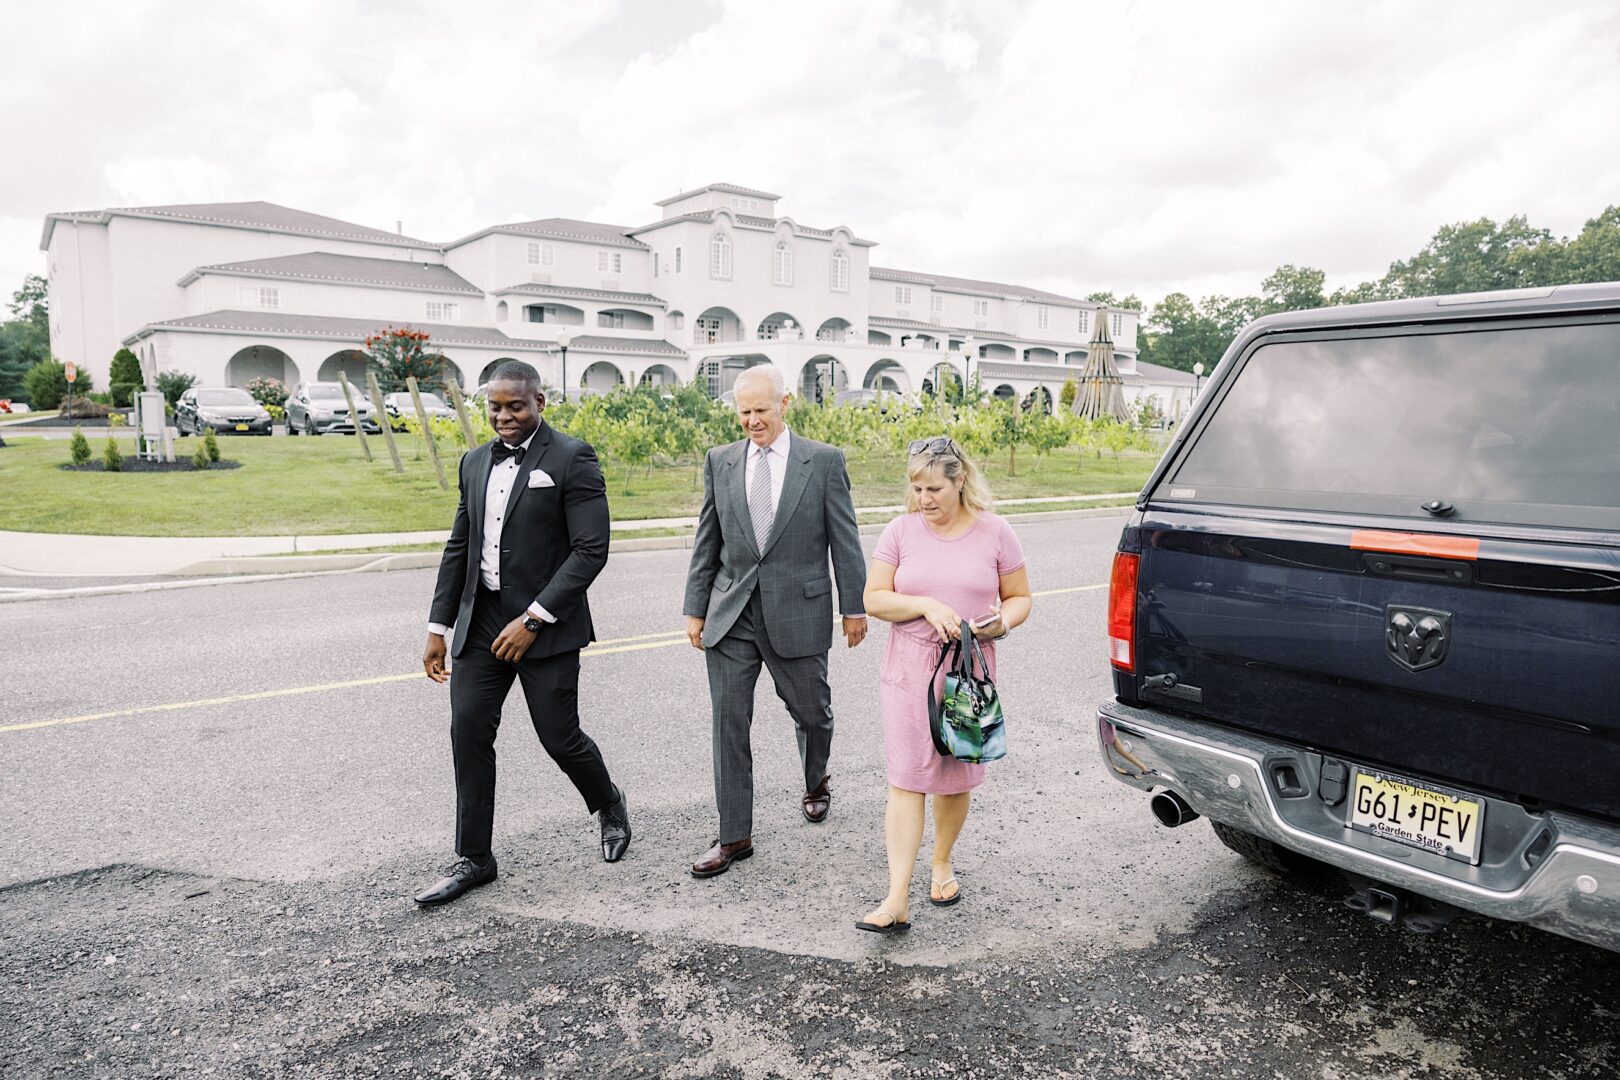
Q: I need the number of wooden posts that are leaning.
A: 4